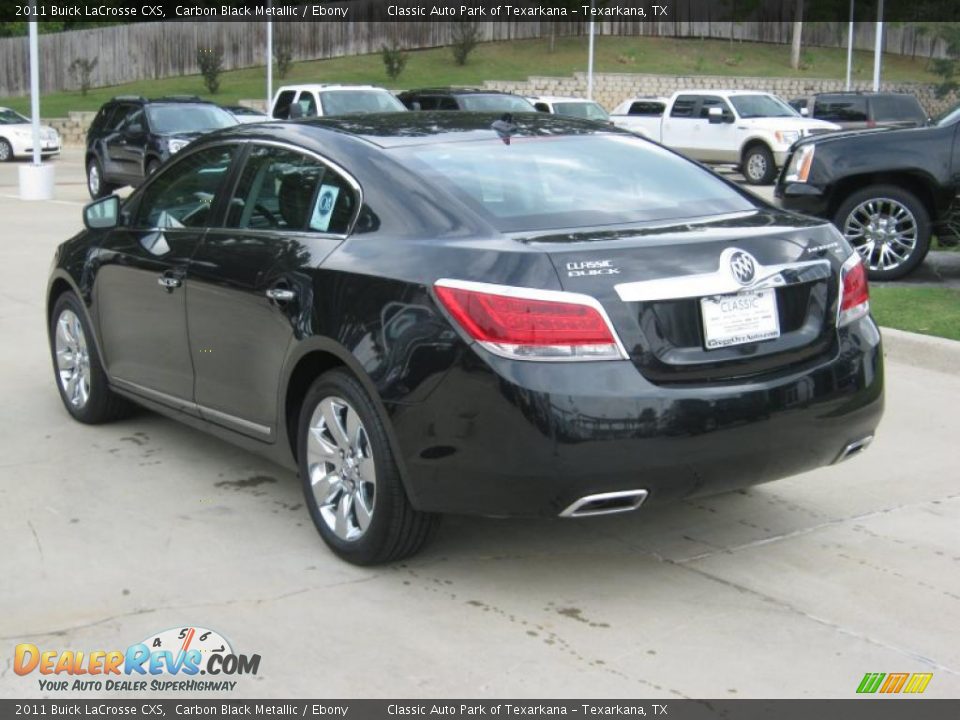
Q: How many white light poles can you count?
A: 5